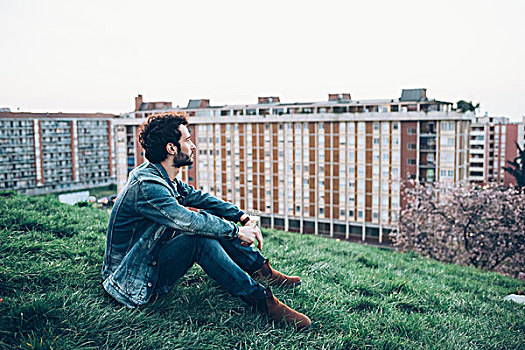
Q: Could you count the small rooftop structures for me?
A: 5